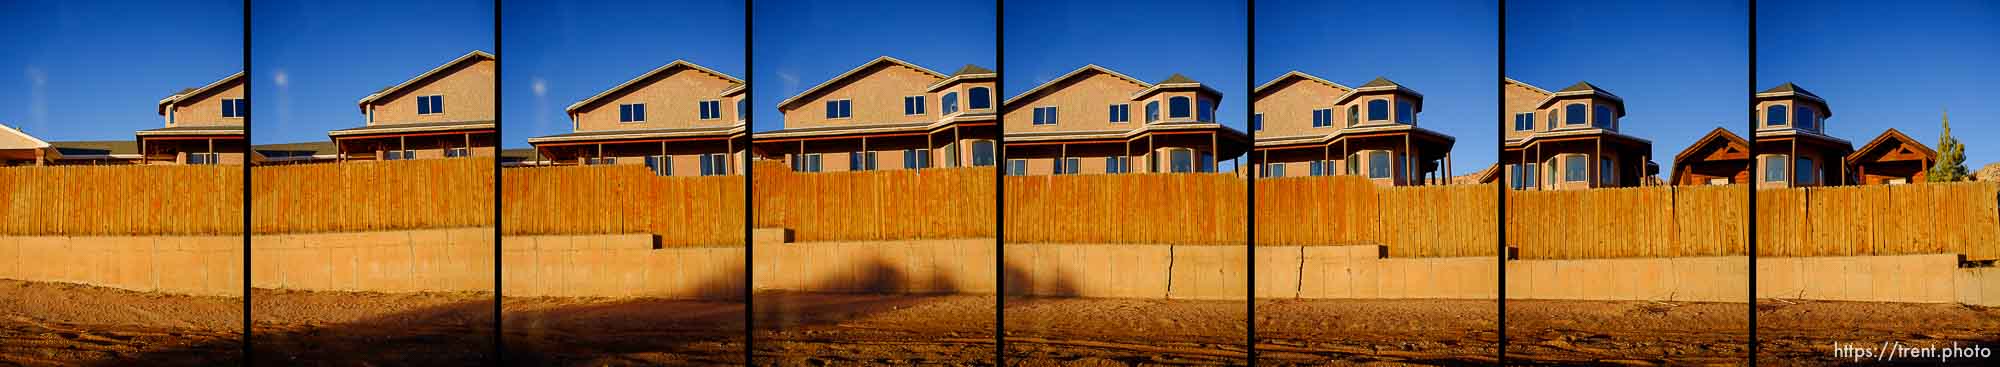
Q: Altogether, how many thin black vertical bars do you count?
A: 7